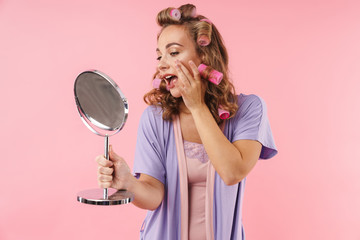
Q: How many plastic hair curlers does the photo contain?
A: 6